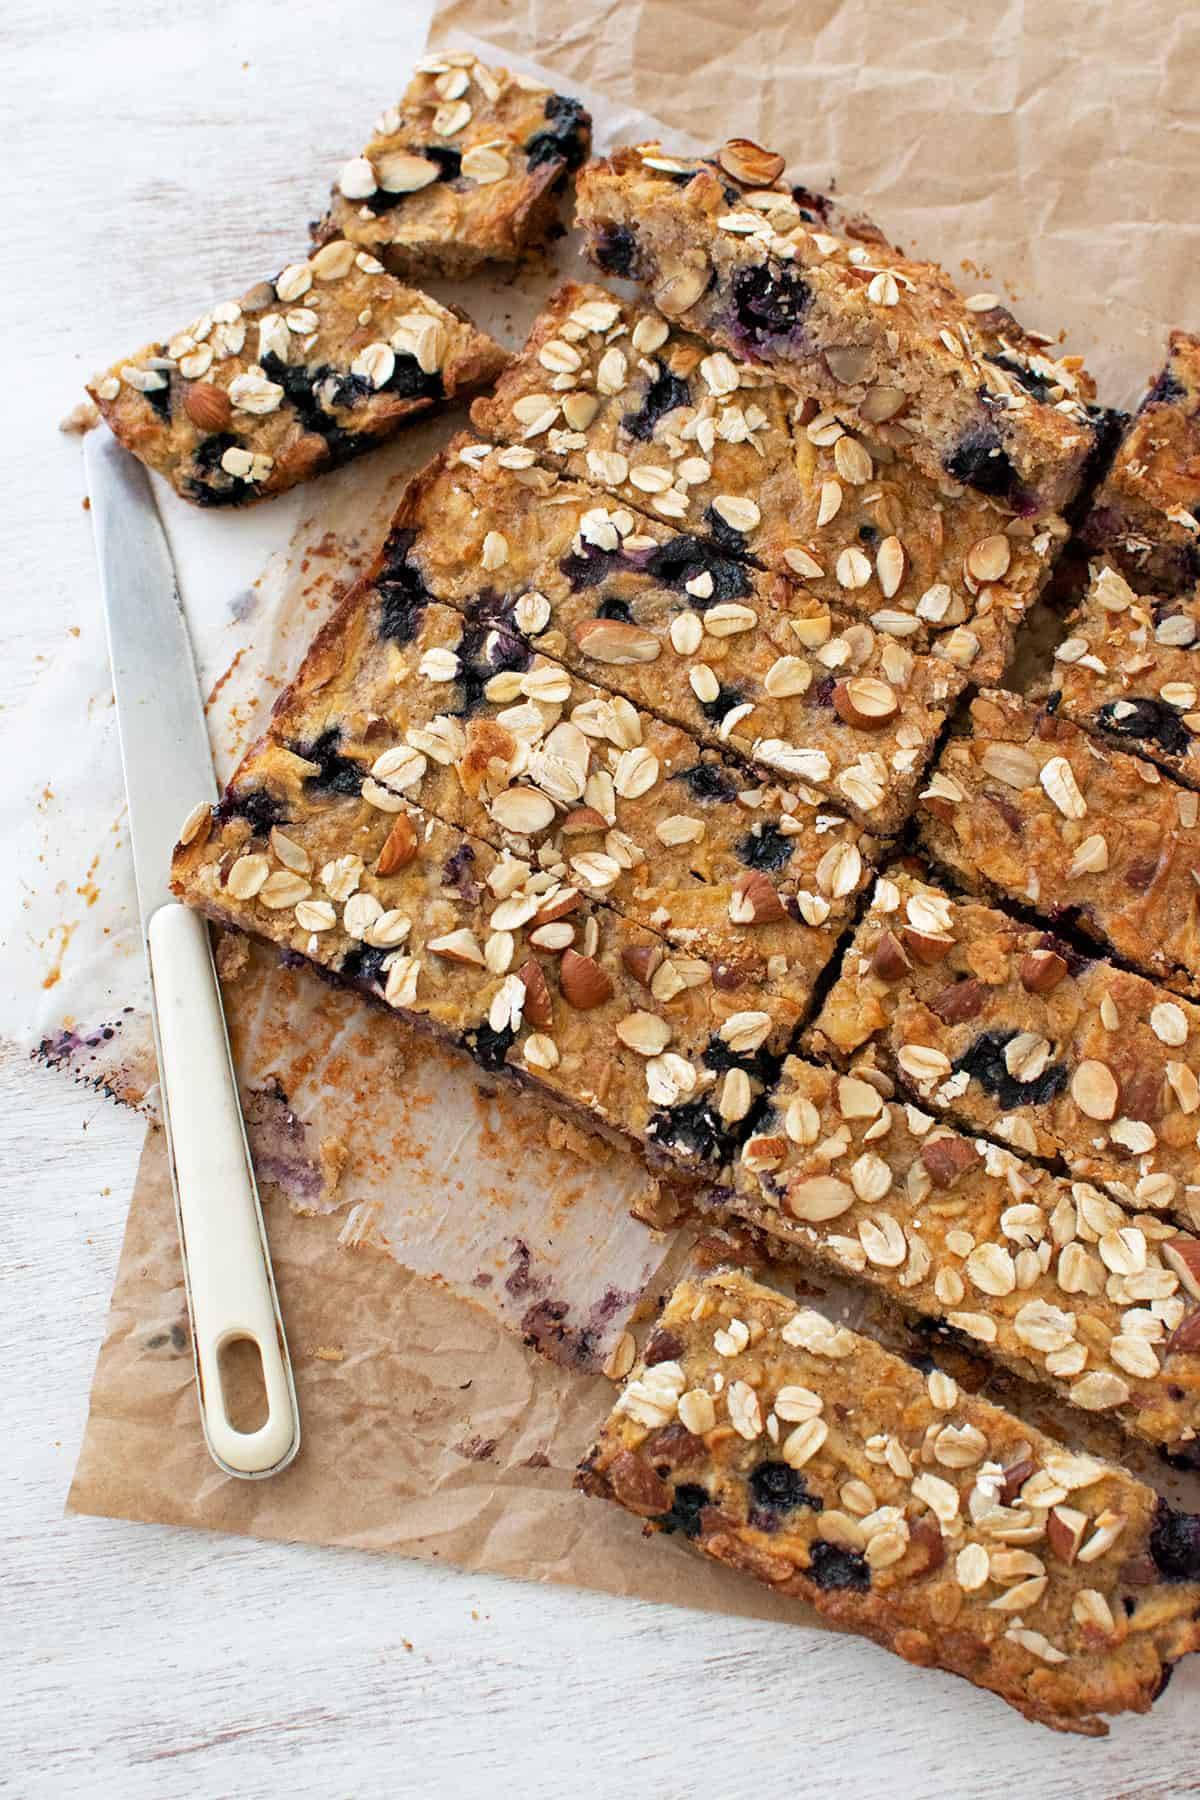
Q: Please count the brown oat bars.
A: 13